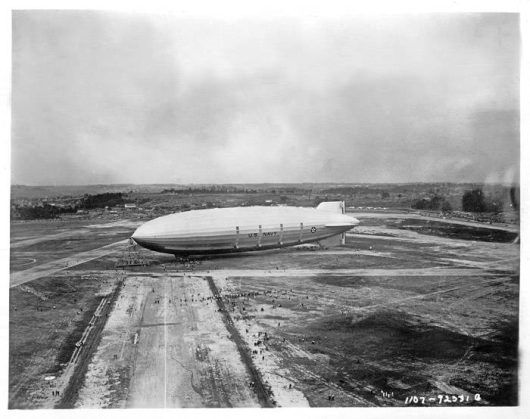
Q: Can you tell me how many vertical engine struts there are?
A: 4